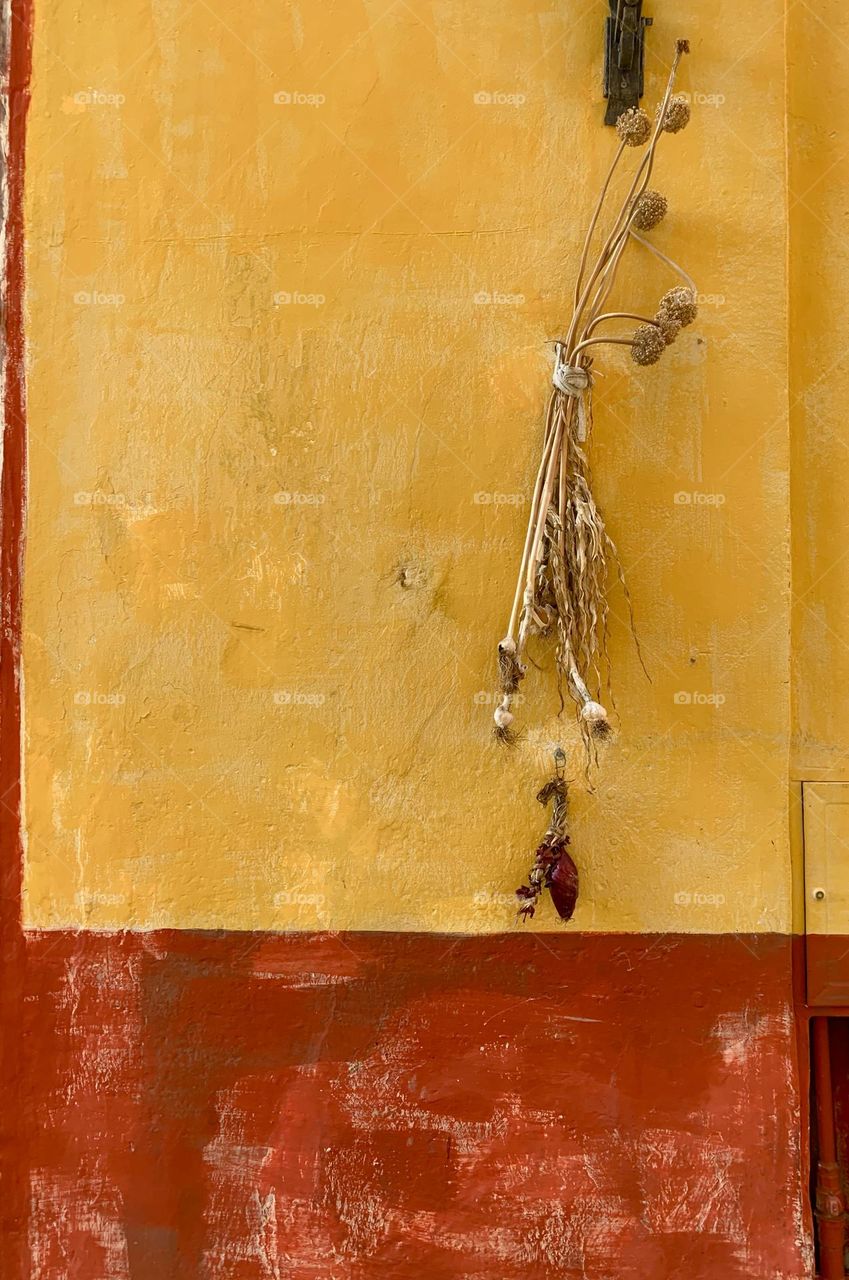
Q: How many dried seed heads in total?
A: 6